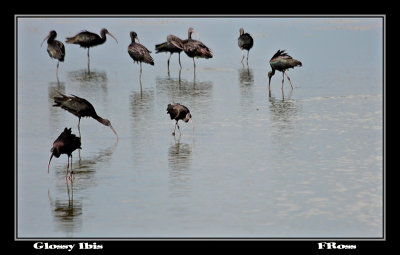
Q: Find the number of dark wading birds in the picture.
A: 10